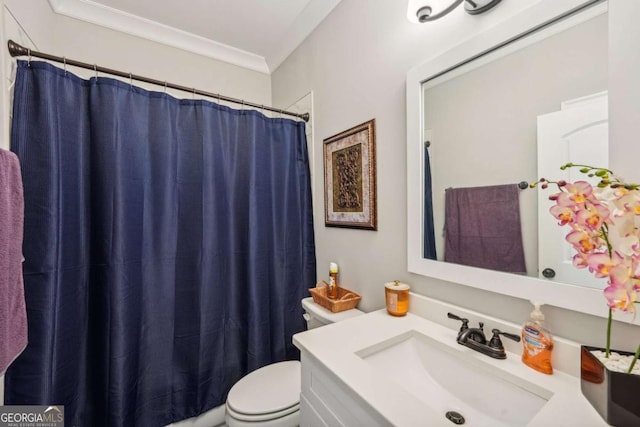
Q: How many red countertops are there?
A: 0